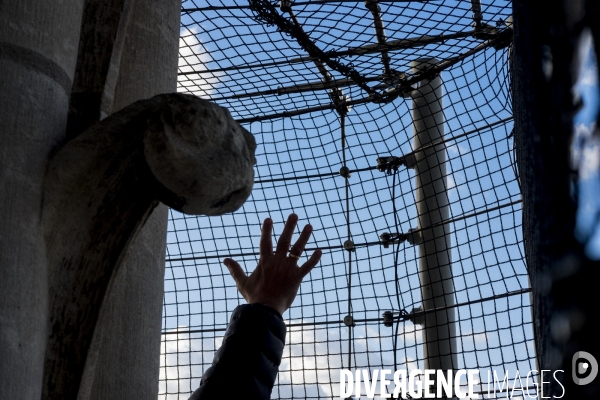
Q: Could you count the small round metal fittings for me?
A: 3